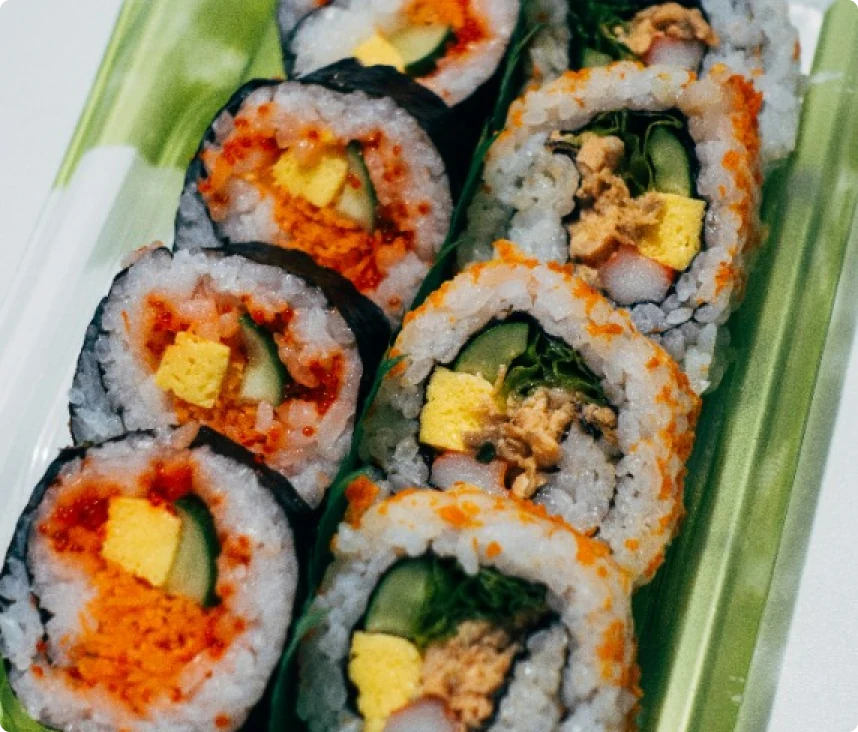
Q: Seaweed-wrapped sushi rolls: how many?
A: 4